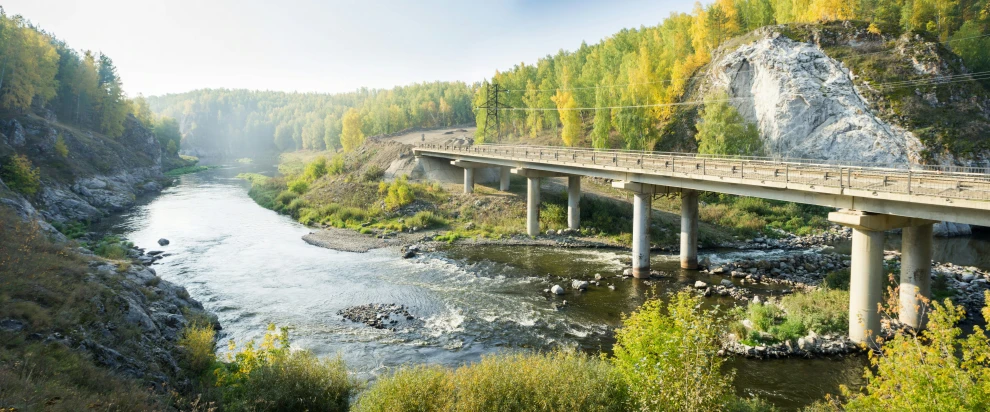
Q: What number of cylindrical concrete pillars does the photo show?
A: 8